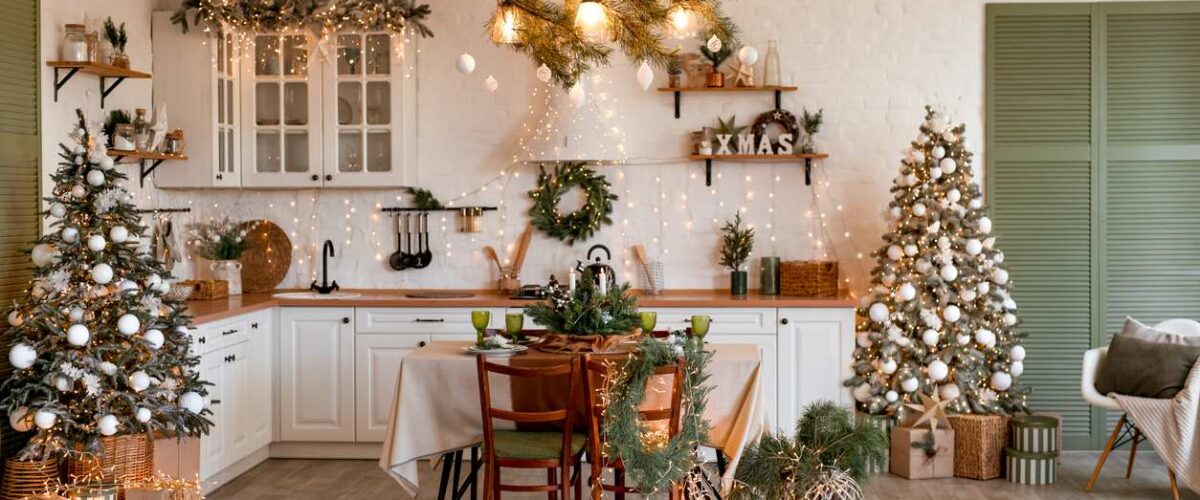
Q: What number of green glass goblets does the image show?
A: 4